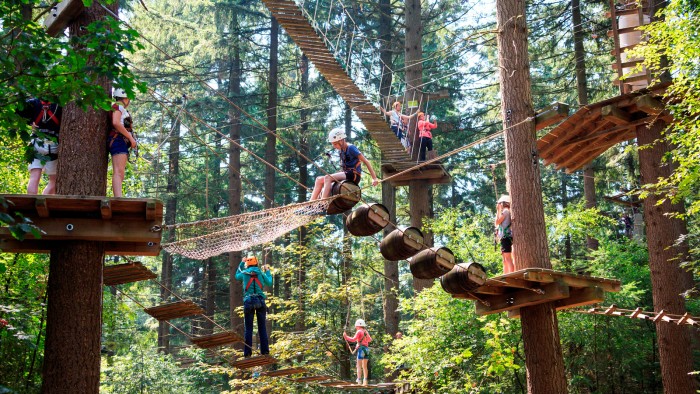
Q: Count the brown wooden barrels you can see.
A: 5